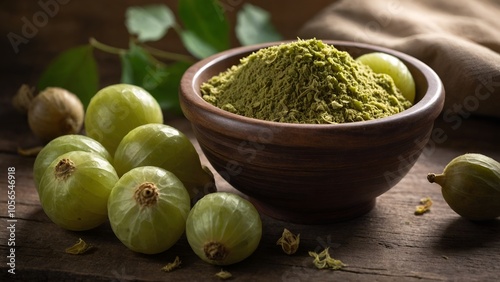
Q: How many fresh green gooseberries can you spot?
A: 8